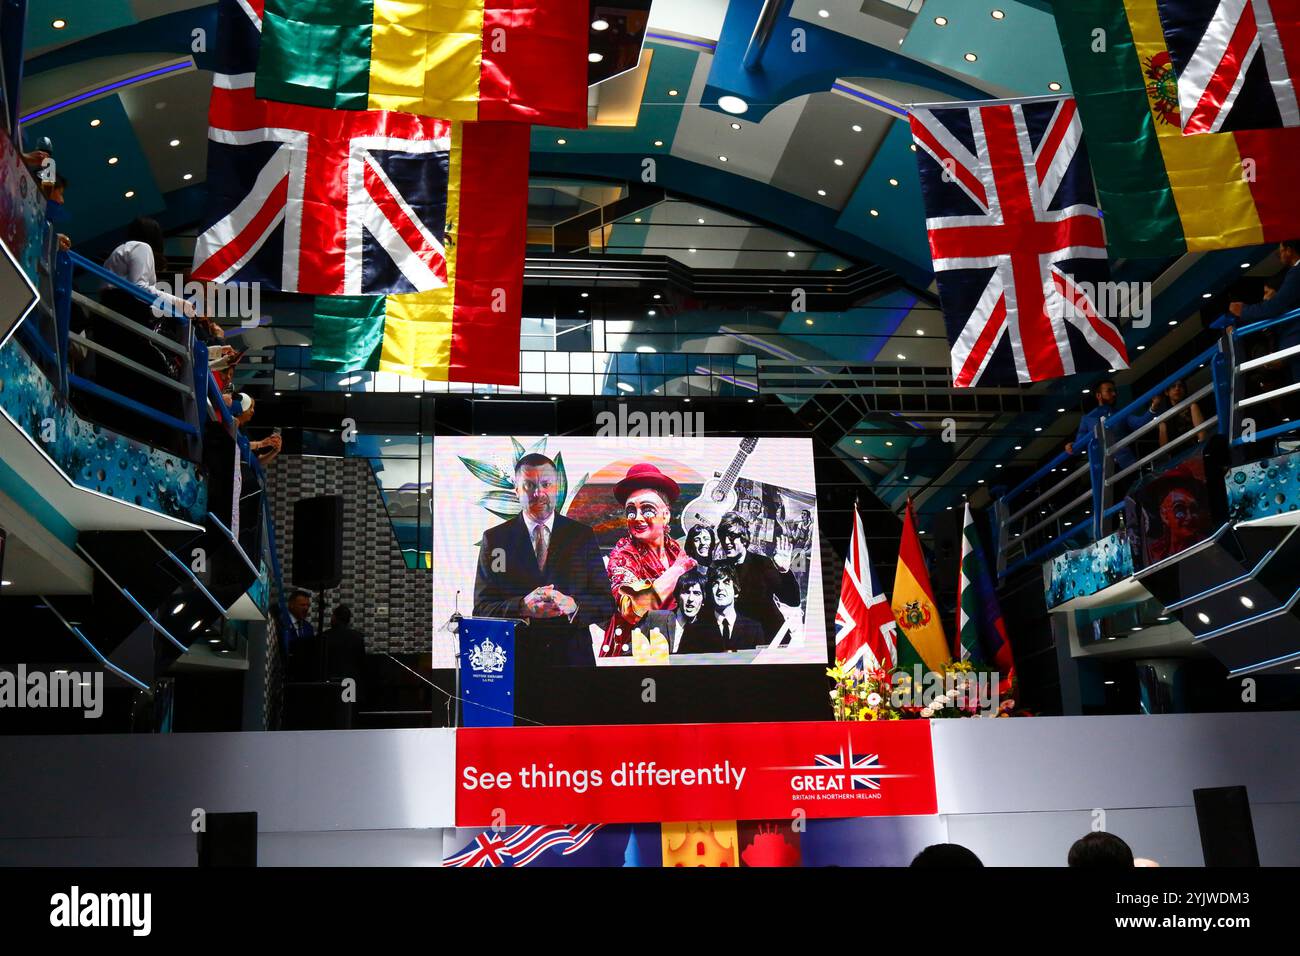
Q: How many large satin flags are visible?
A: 6